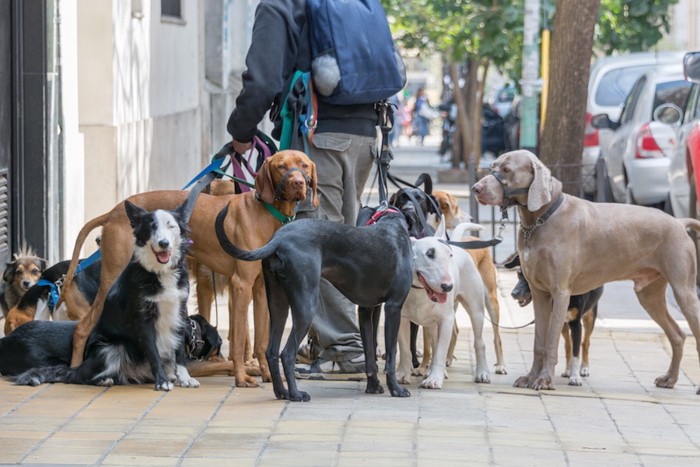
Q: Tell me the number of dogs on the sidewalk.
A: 12